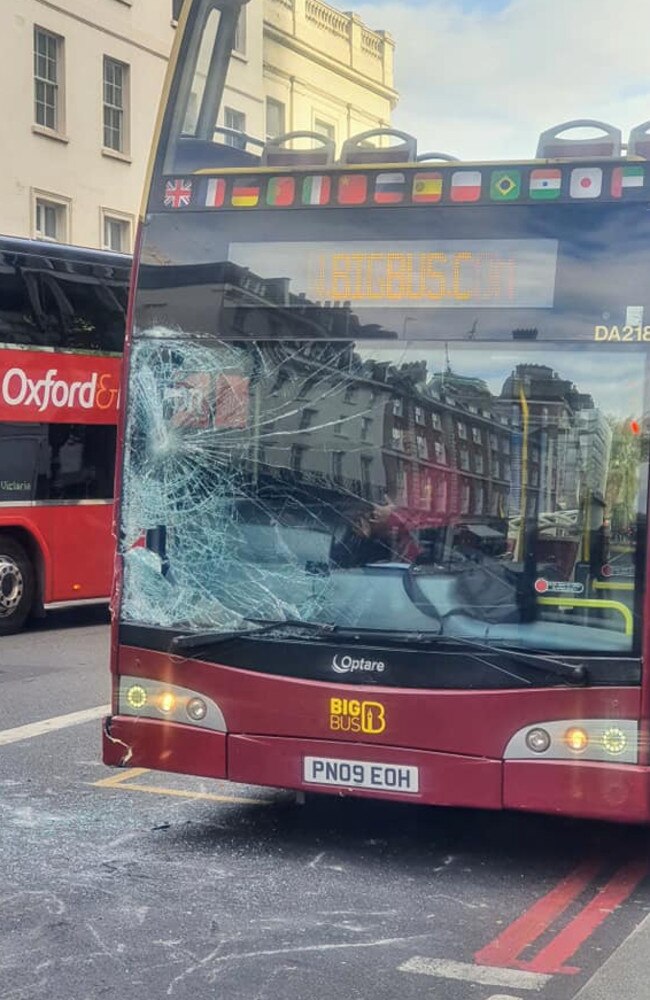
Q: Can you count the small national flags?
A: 13